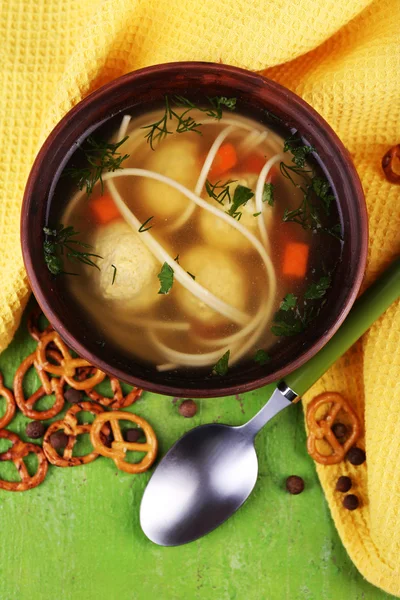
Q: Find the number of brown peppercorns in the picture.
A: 10